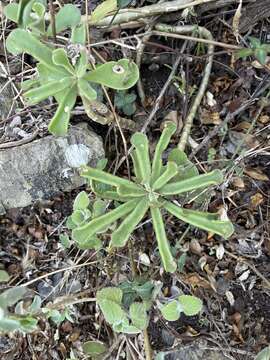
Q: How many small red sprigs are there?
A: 0